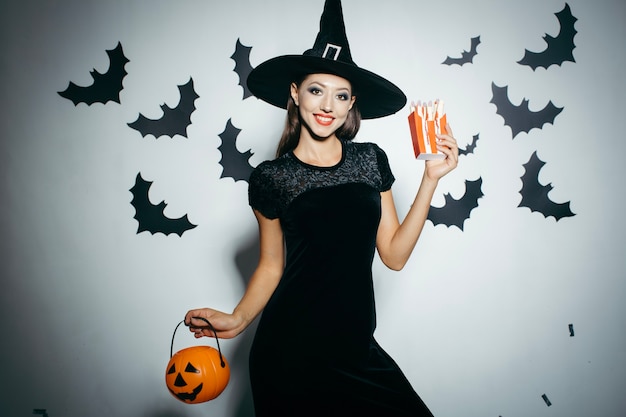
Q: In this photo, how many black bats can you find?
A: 11